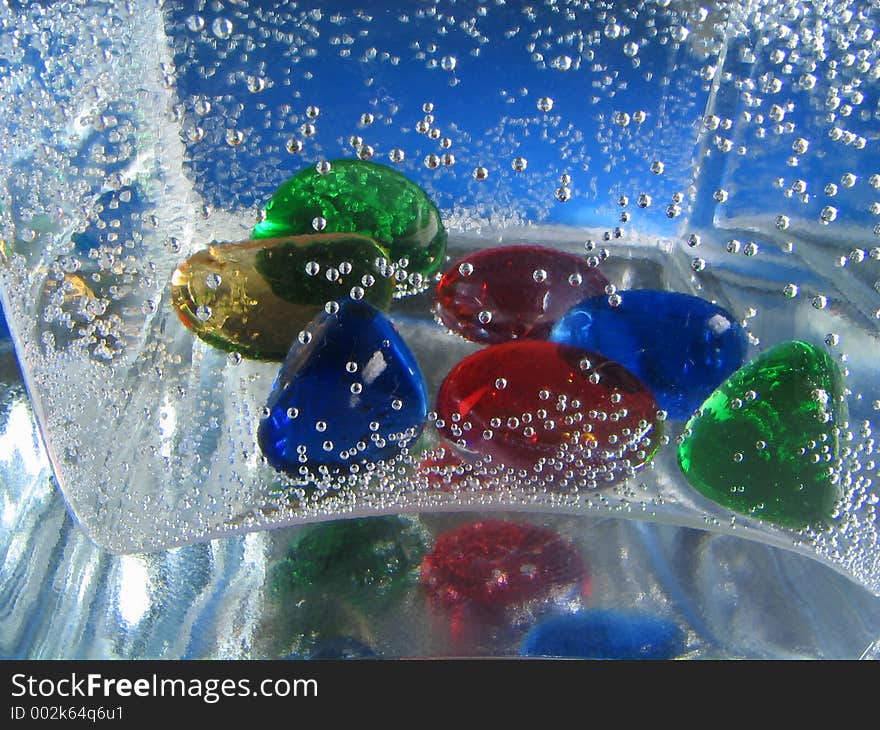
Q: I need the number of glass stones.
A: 7